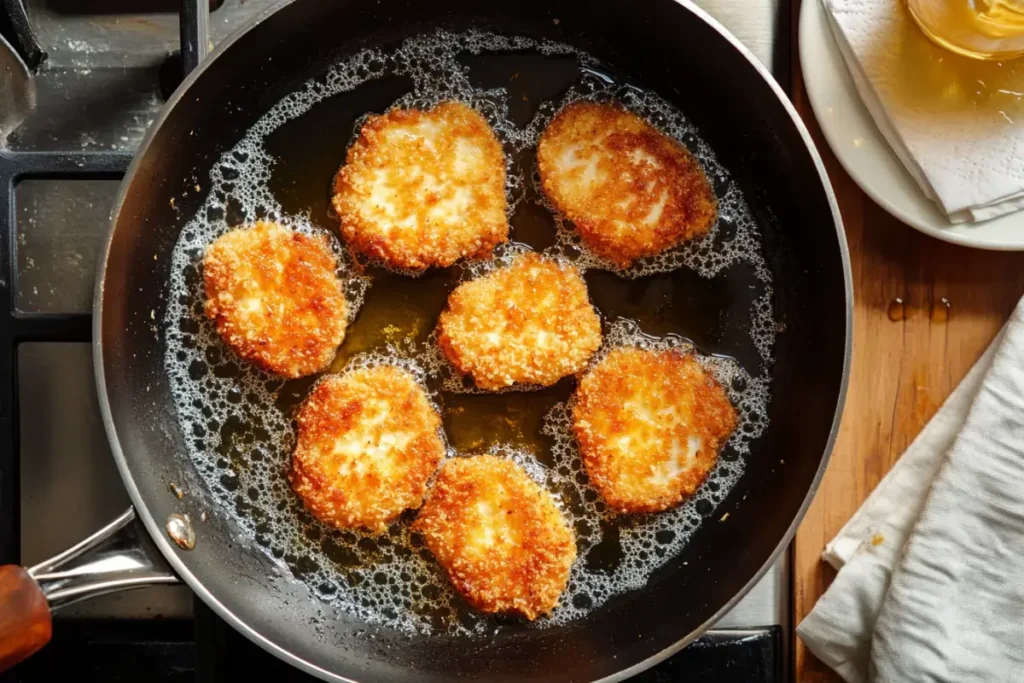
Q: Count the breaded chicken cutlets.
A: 7